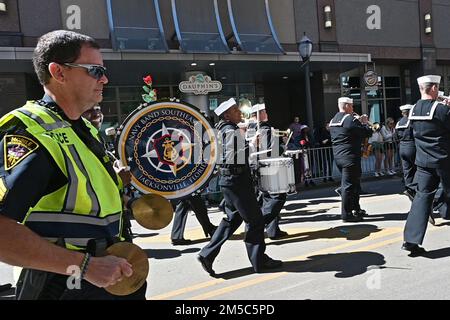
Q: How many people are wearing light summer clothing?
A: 2